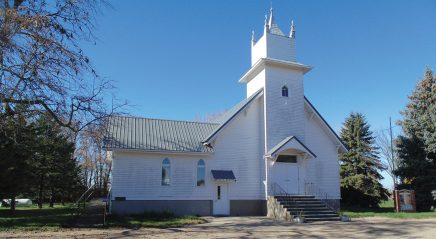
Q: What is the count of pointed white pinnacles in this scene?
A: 4